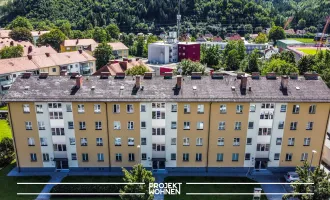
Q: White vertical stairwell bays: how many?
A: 3